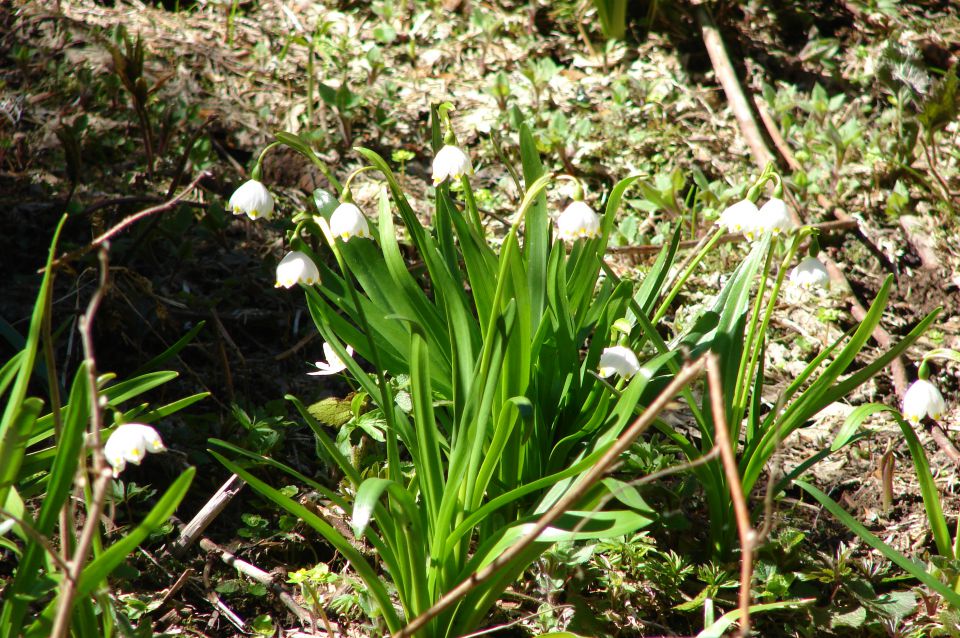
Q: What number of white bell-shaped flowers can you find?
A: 11